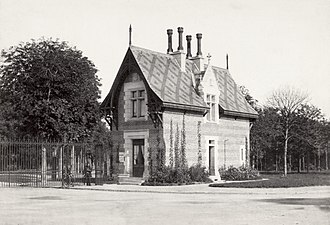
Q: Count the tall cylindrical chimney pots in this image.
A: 4